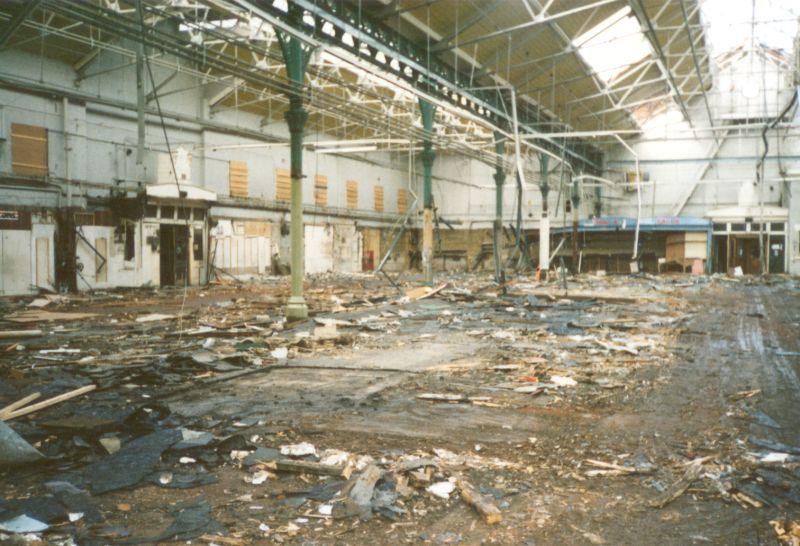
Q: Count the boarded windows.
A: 7